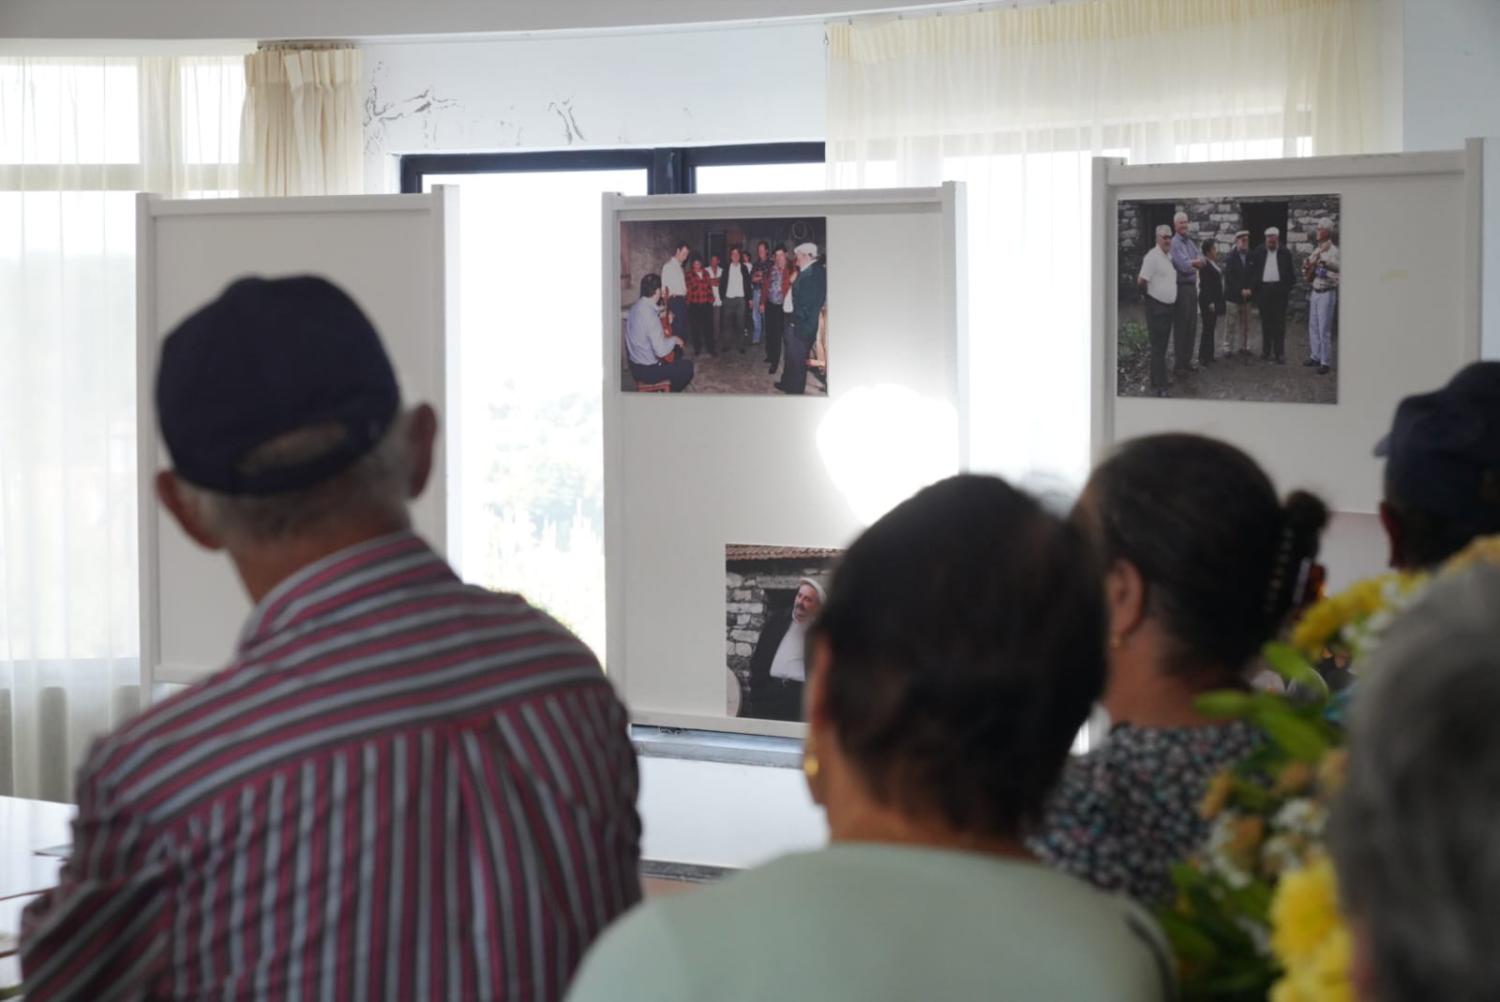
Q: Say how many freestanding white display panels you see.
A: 3